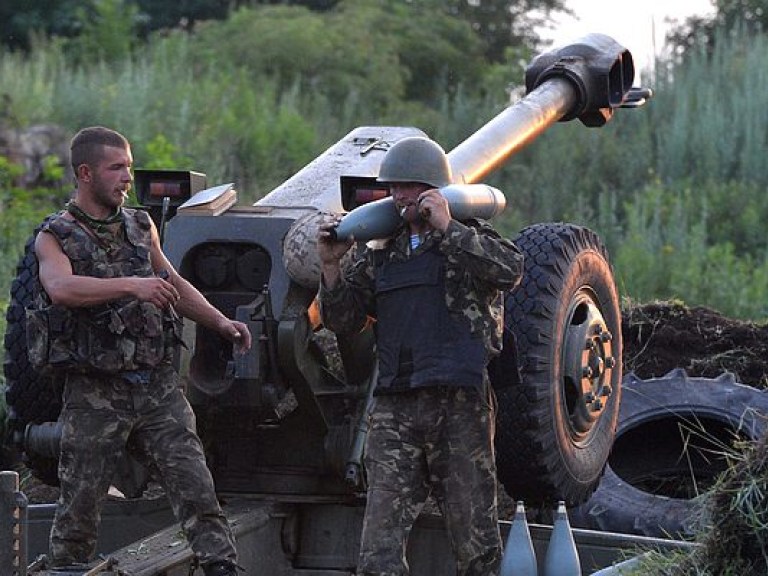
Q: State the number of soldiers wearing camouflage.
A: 2